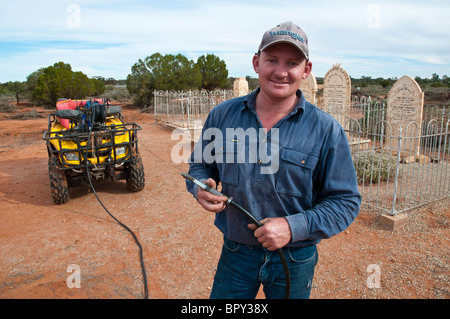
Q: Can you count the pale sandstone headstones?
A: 4